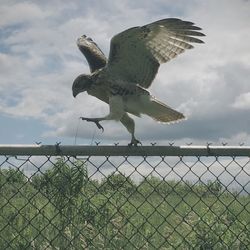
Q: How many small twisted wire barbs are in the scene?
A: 10